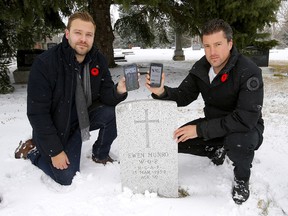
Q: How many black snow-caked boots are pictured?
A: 2